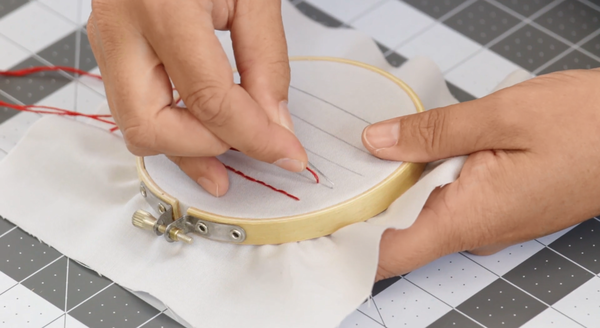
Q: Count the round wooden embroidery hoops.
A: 1